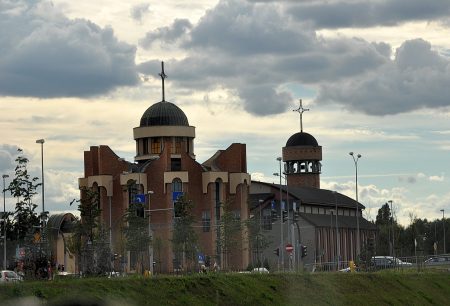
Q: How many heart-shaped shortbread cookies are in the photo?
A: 0